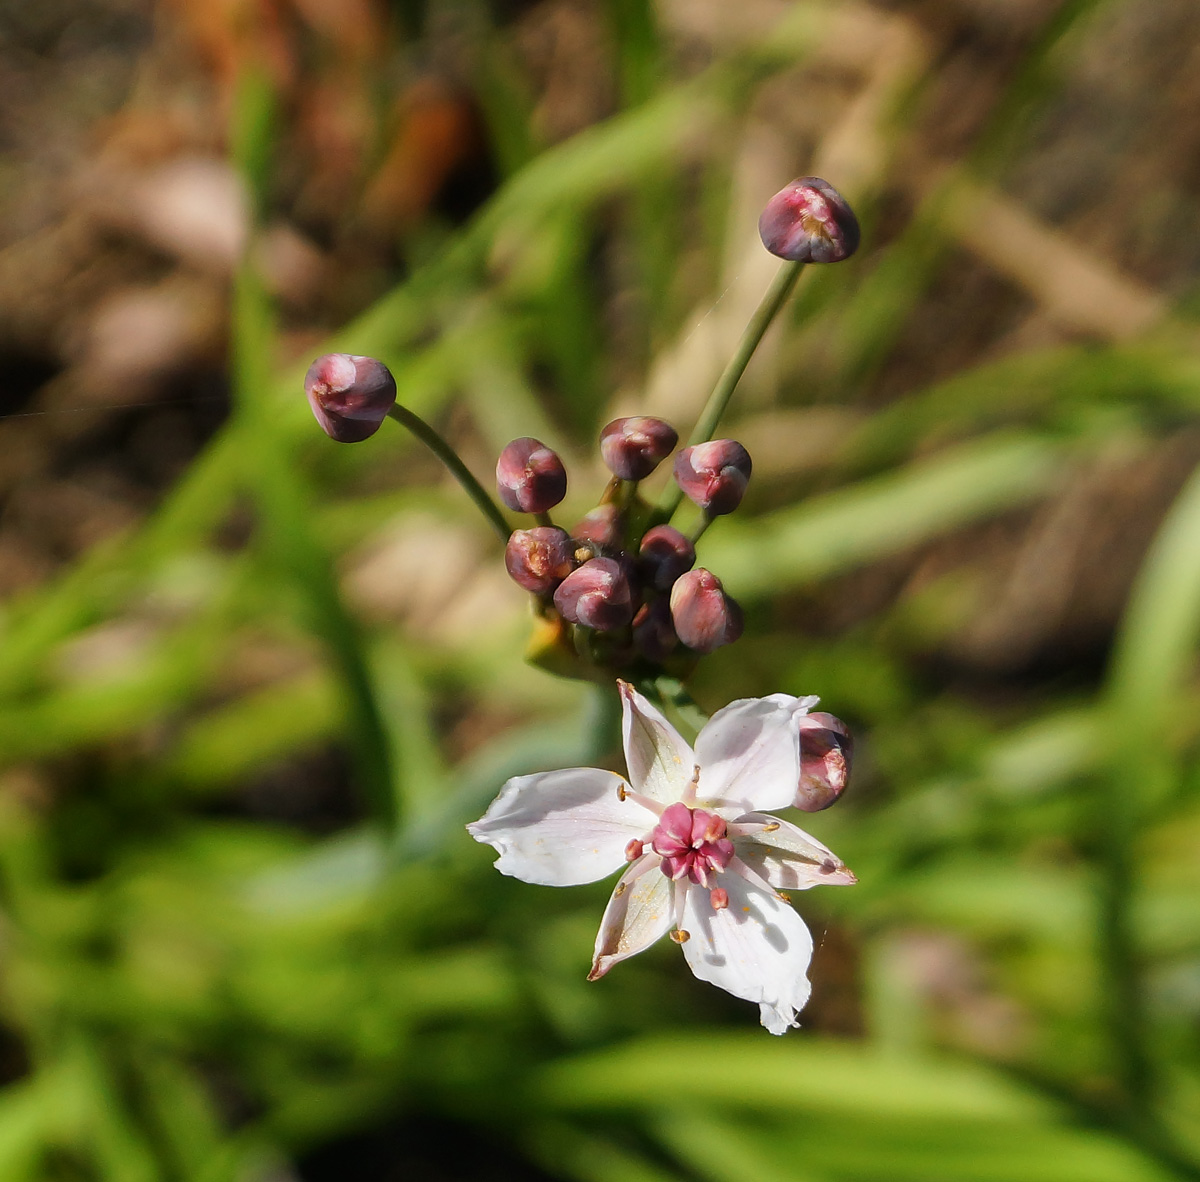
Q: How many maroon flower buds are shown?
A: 12